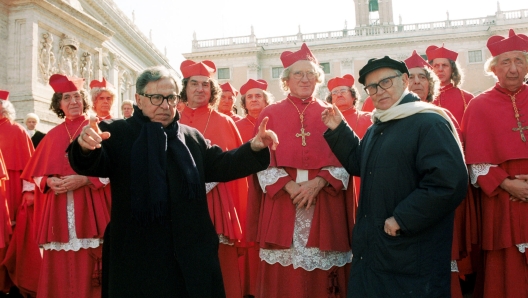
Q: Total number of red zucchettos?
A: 11